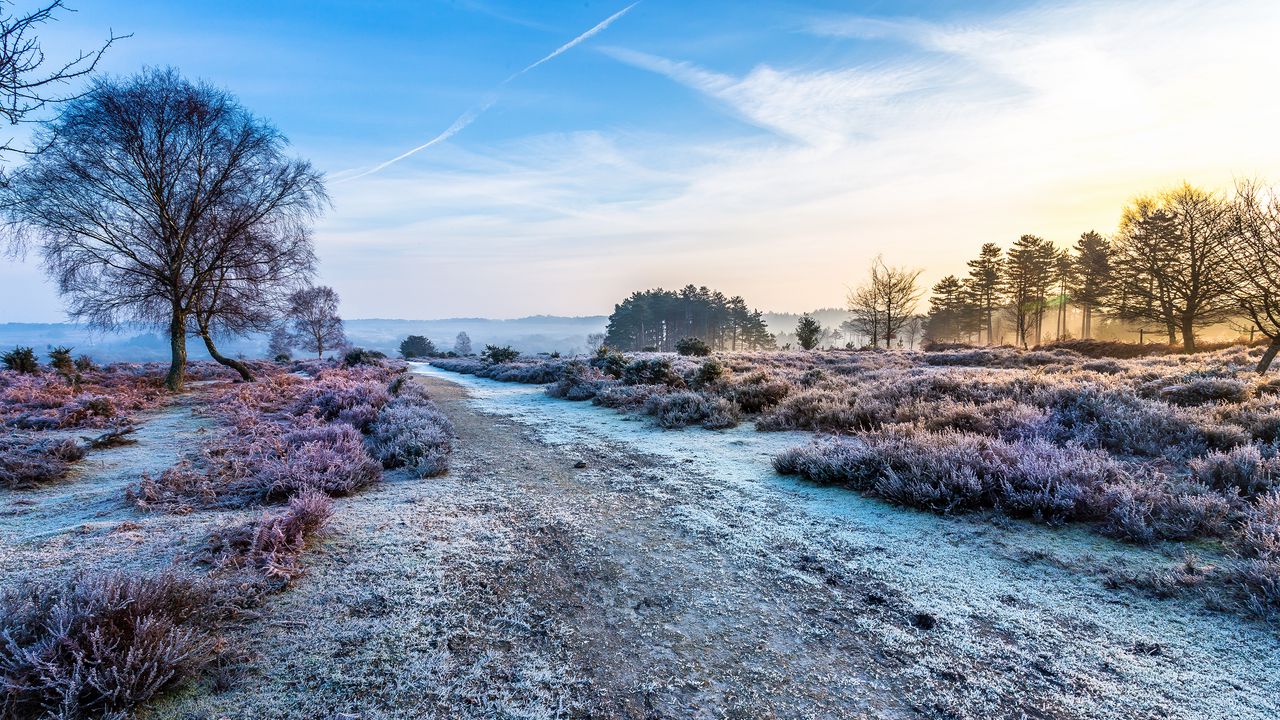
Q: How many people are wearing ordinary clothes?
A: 0